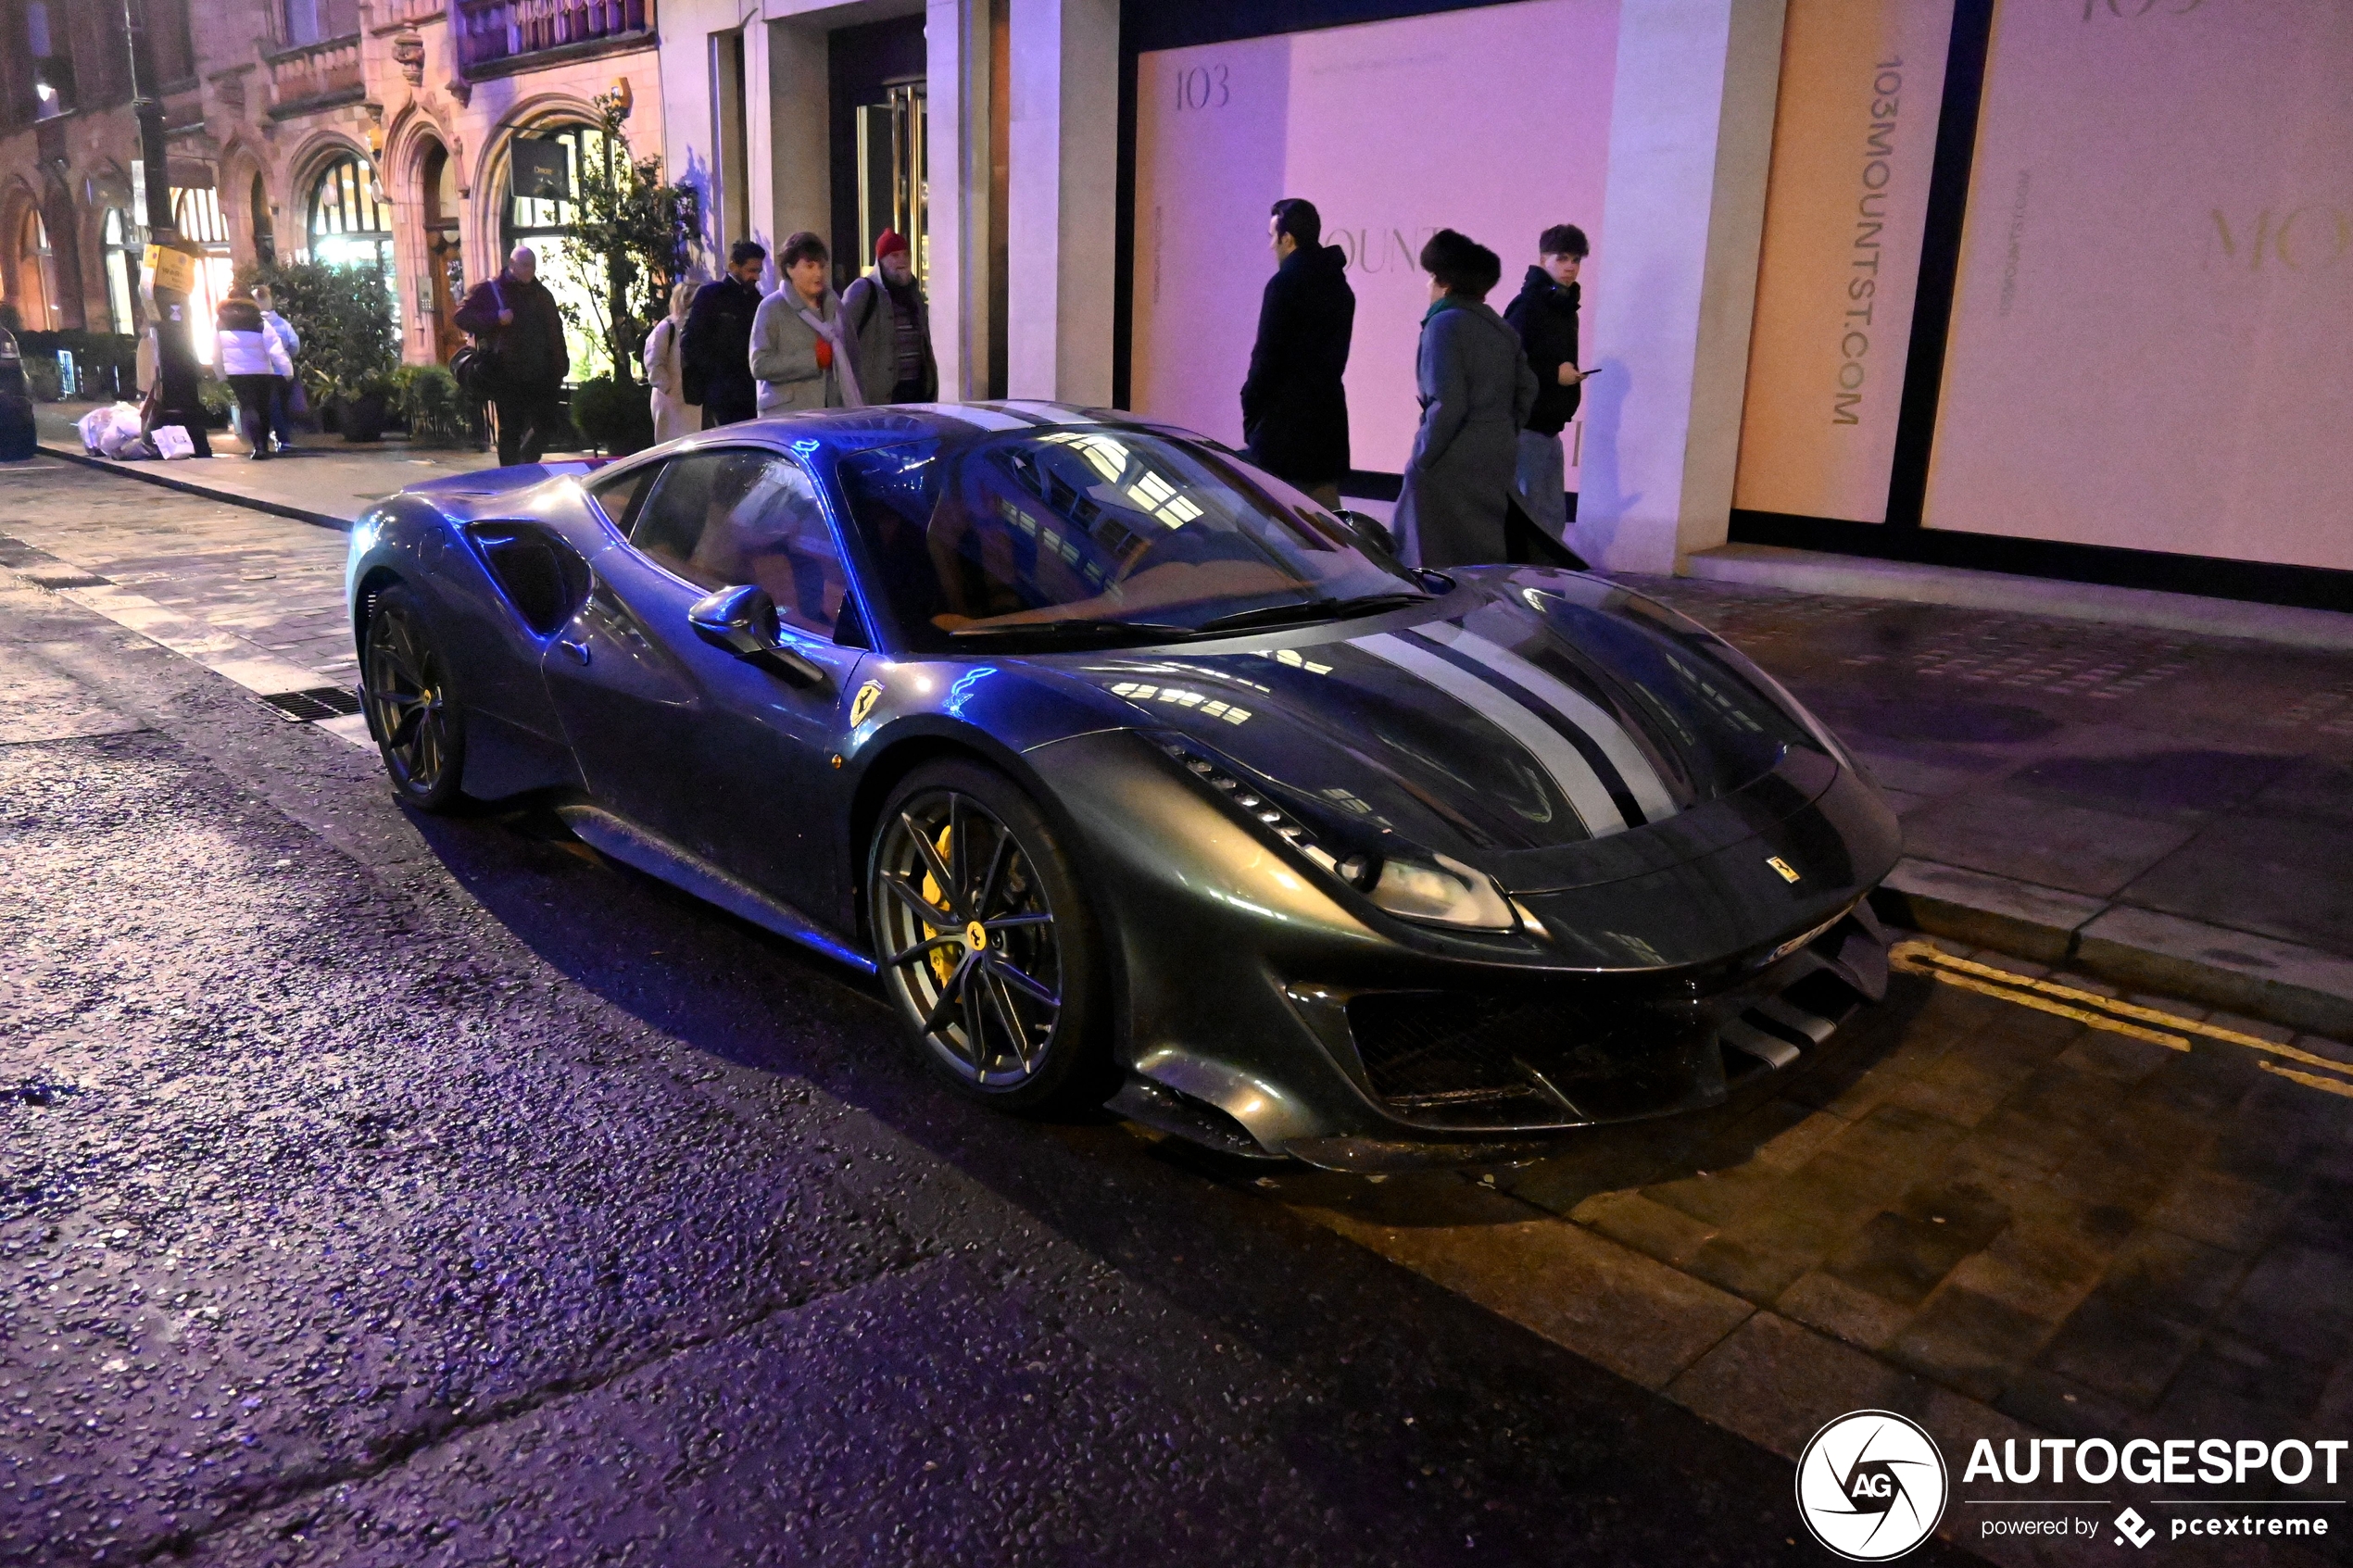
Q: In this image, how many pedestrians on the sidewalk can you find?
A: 10